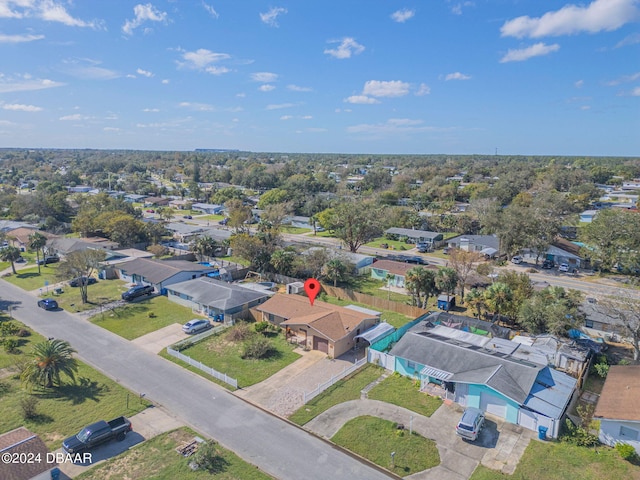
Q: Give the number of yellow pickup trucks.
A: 0